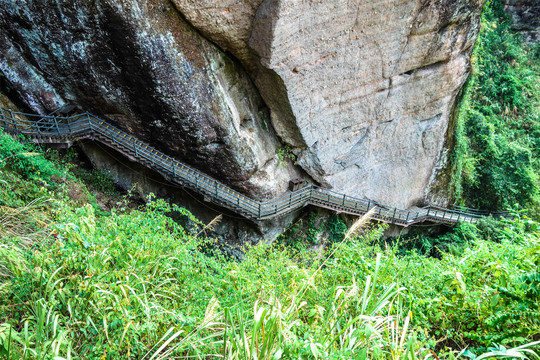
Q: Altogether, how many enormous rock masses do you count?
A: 2